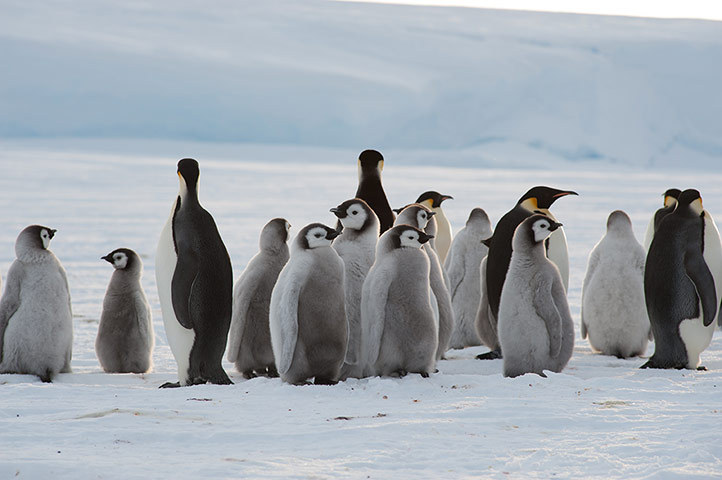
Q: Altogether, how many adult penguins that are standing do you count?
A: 6